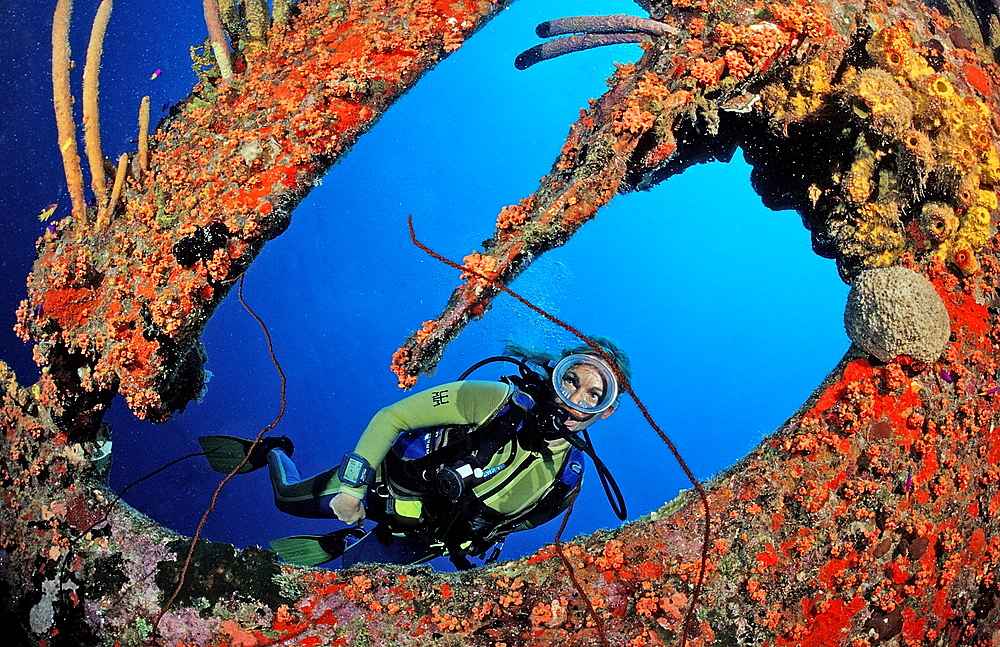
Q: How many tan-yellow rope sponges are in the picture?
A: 4